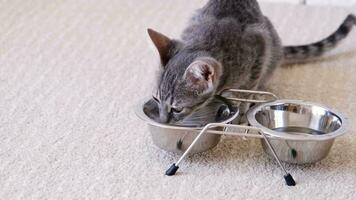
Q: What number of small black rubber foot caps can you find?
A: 2